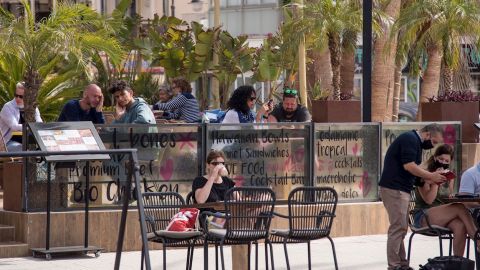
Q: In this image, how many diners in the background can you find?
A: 7